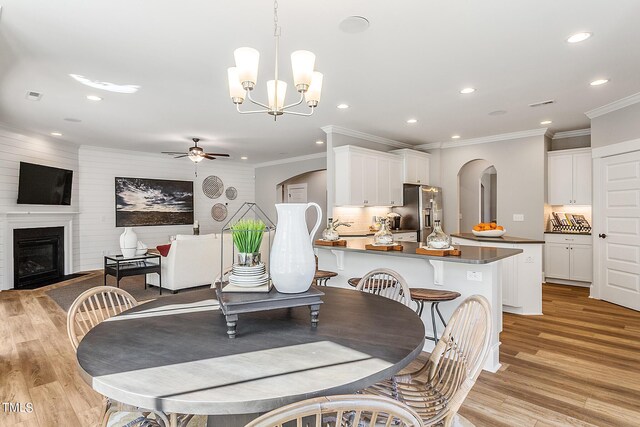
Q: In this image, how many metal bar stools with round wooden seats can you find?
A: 3